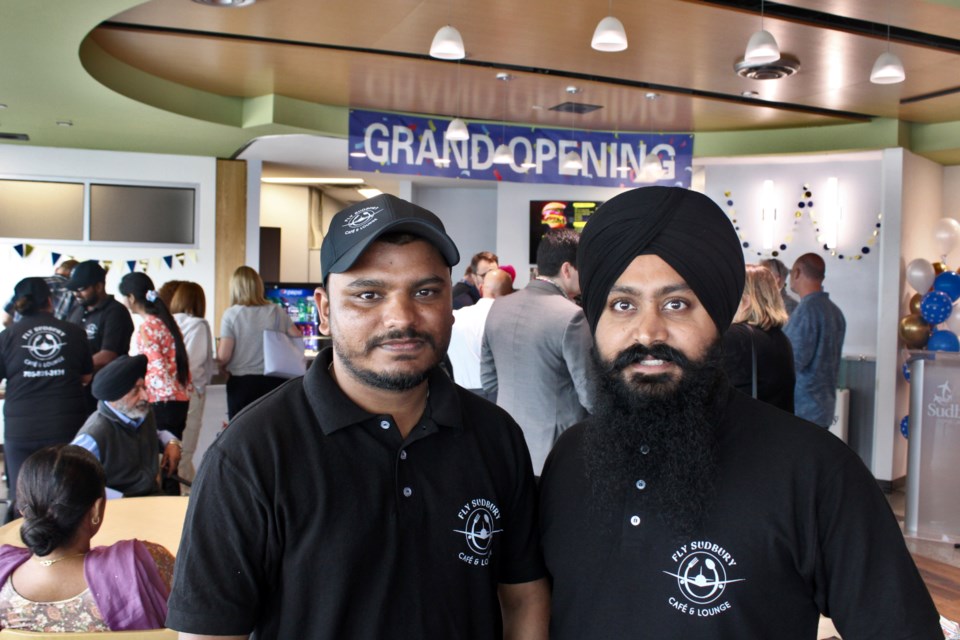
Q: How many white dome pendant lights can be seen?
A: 8